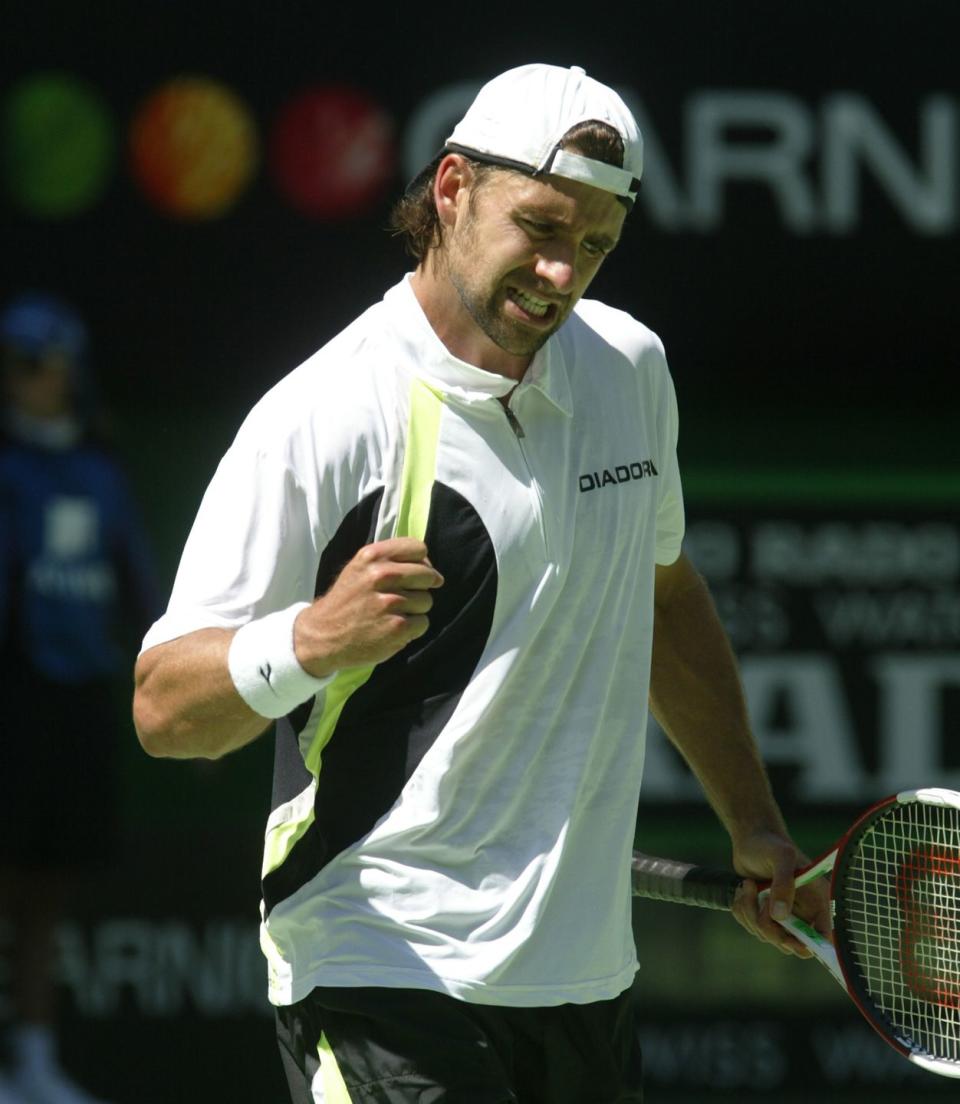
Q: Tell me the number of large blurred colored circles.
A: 3